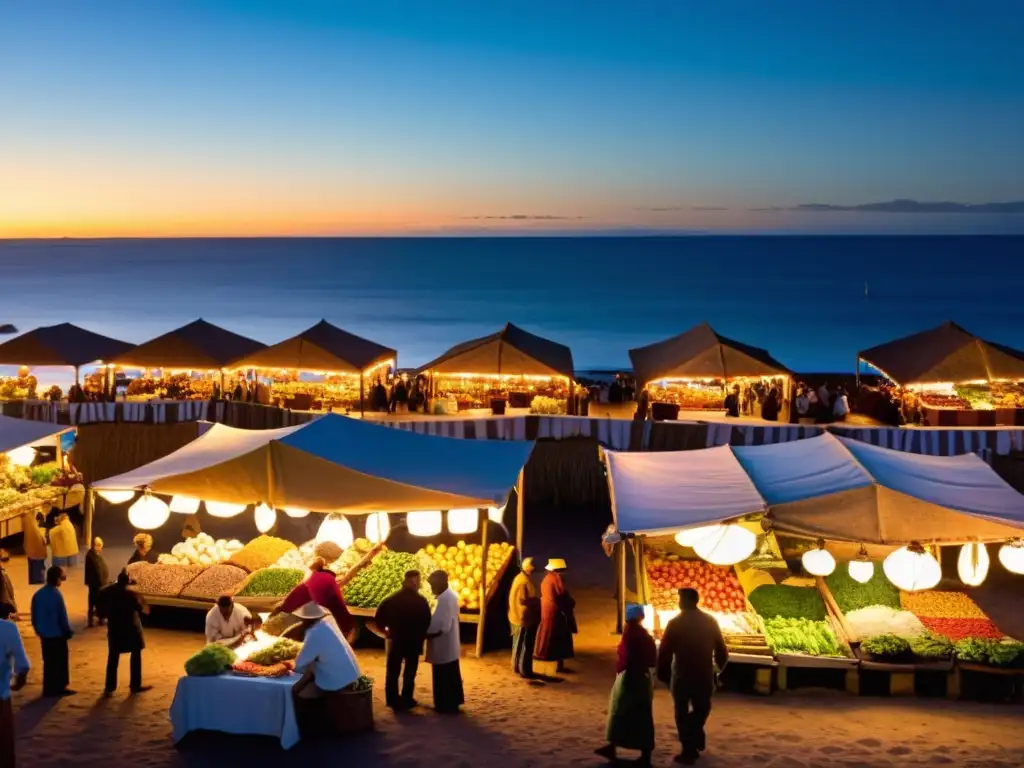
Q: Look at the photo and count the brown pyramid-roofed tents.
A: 6